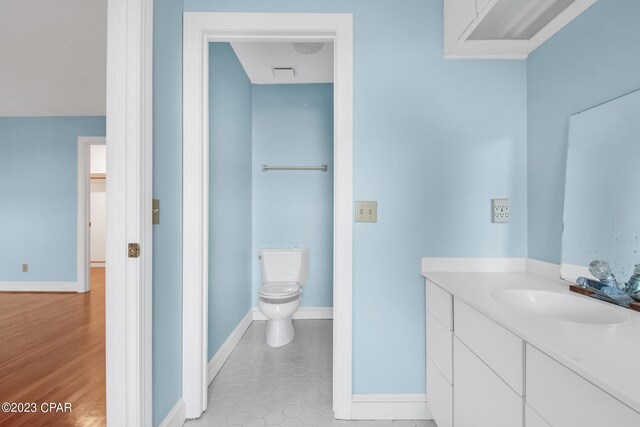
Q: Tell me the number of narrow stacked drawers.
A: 3